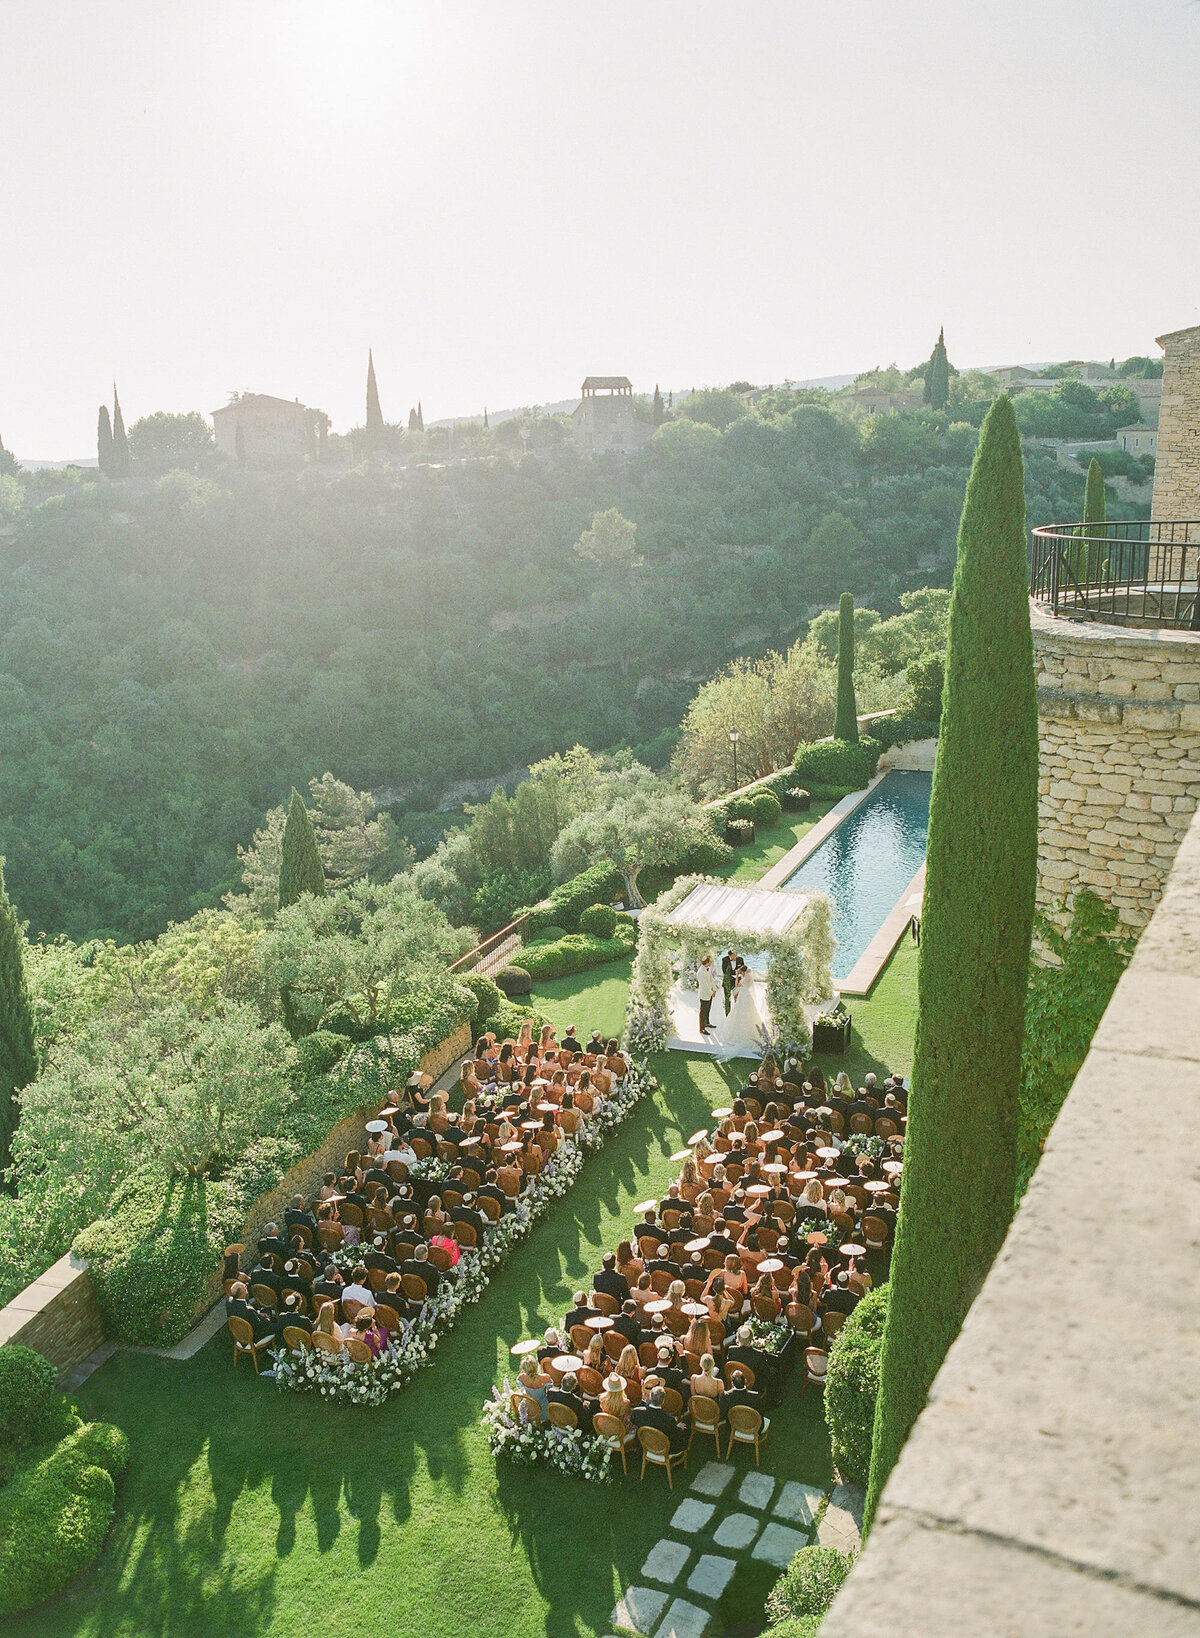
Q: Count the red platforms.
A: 0